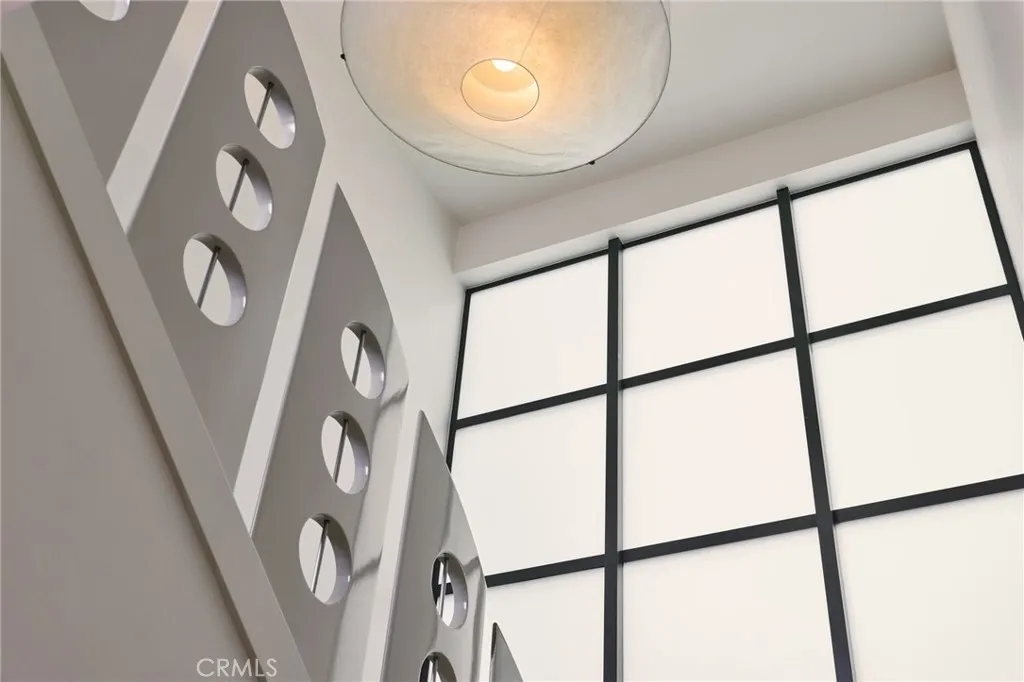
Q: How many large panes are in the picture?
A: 9